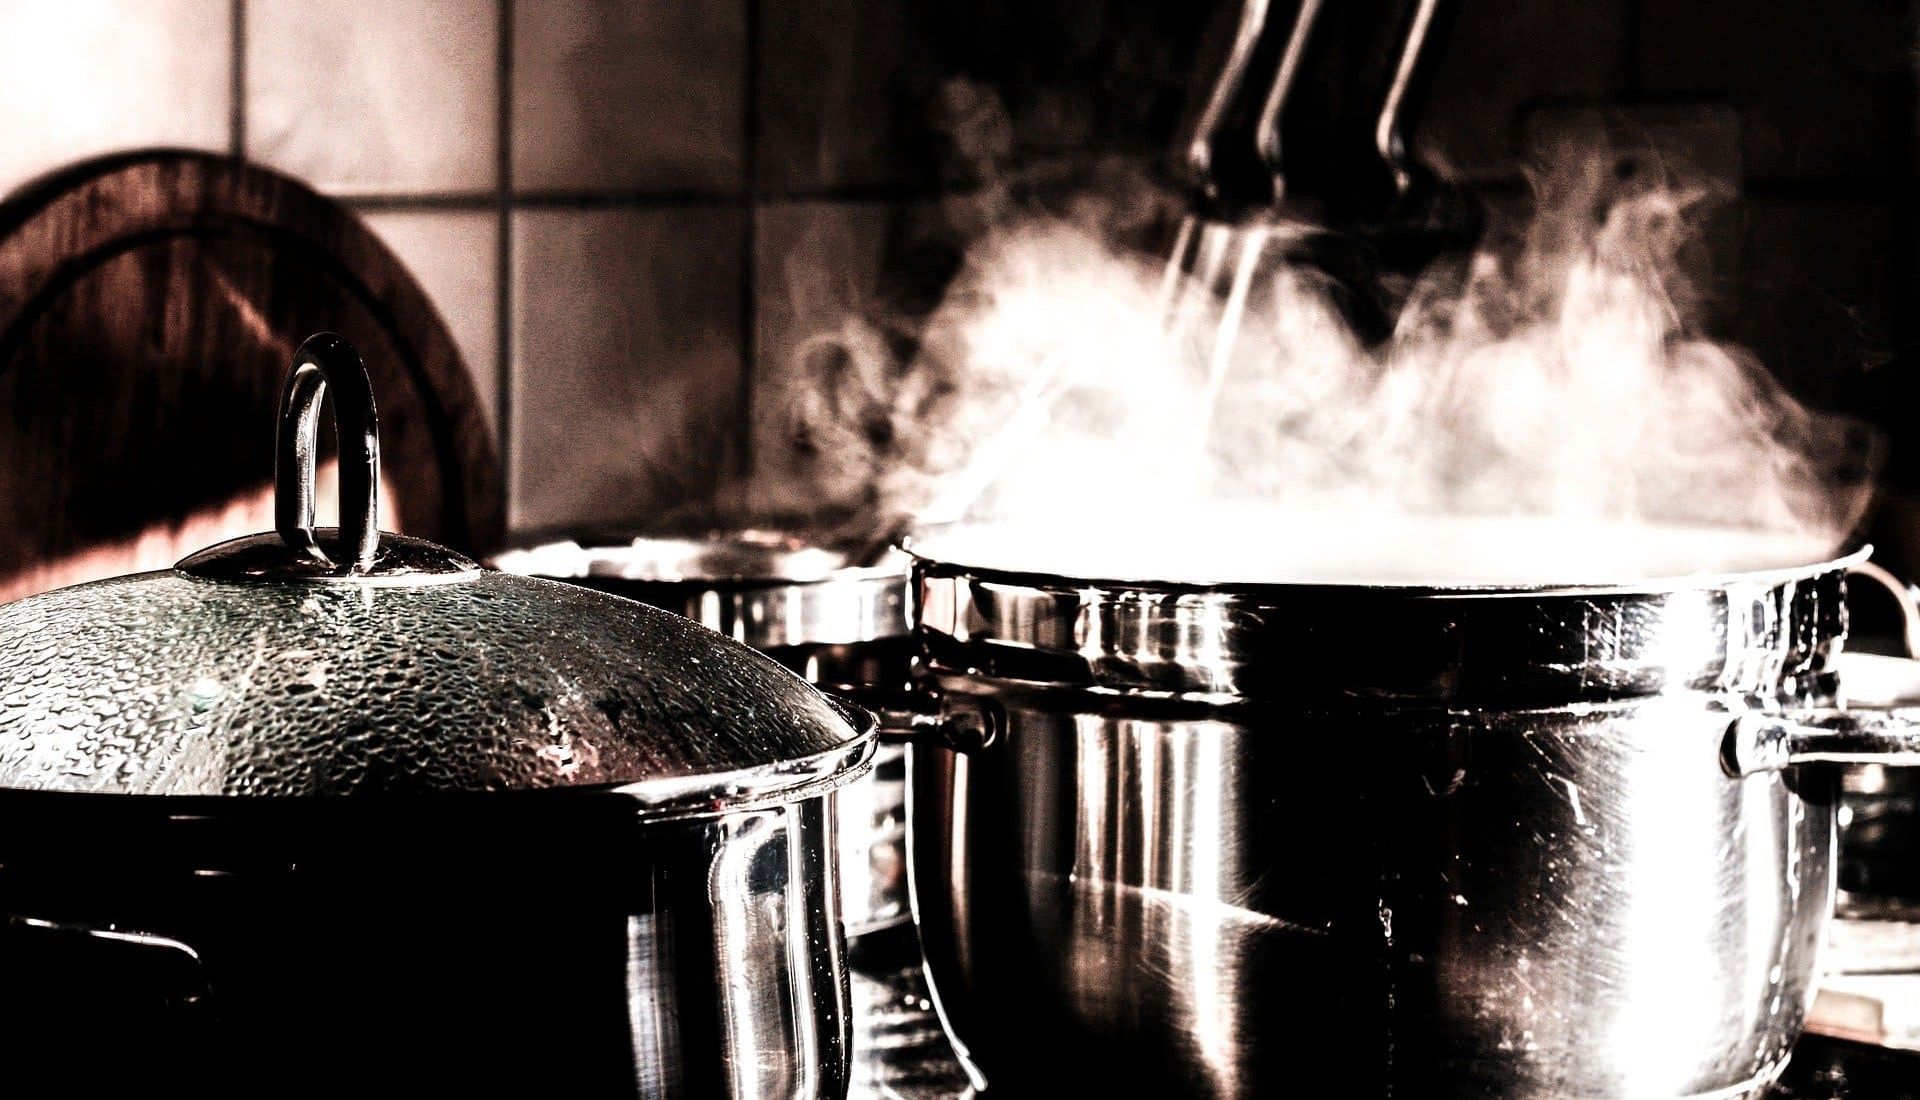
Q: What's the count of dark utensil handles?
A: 3